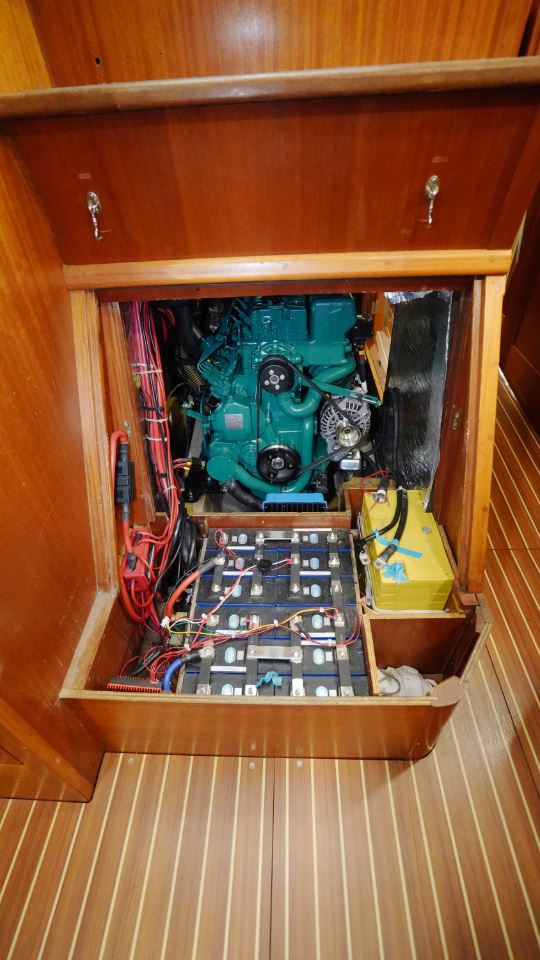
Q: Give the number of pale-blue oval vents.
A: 12